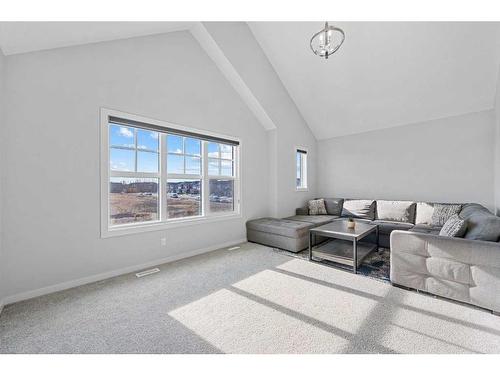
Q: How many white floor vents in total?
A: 2